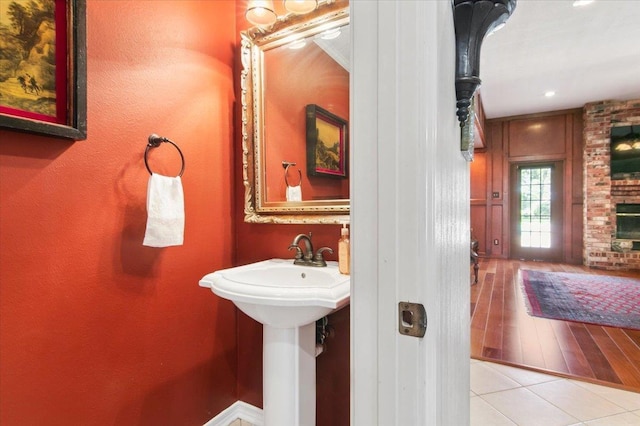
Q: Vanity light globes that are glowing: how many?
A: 2